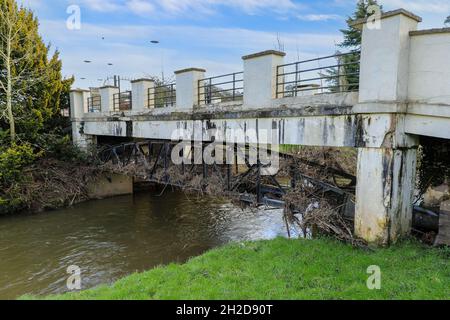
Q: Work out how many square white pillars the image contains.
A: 6